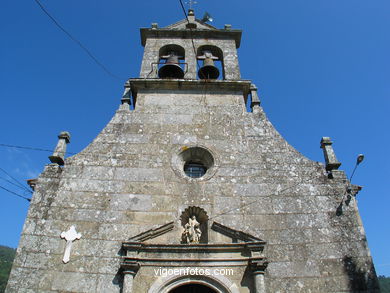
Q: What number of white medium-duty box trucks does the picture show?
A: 0